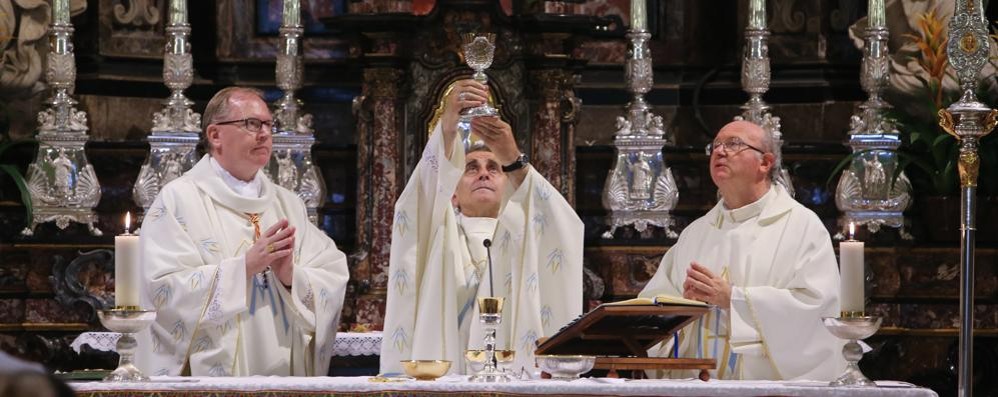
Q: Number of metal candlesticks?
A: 8